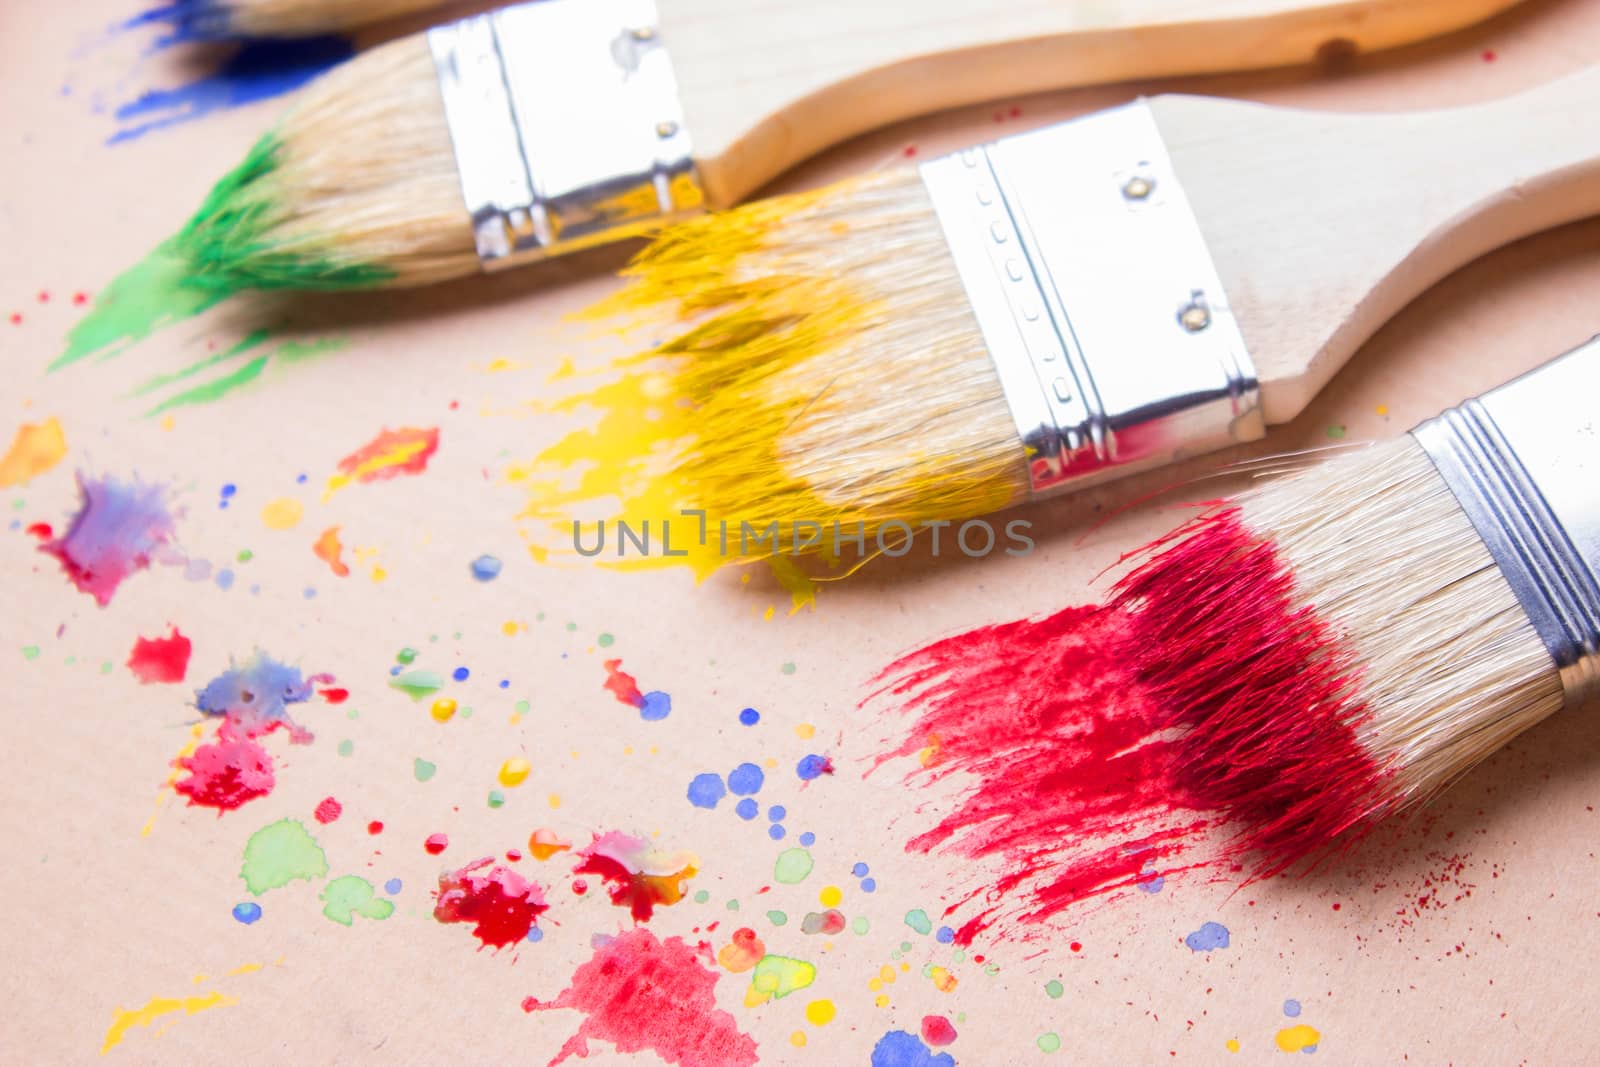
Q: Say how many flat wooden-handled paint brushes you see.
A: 4